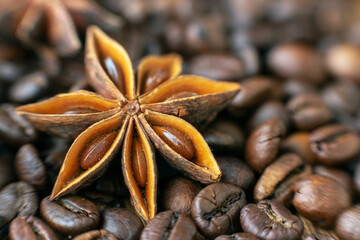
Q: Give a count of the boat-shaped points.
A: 7